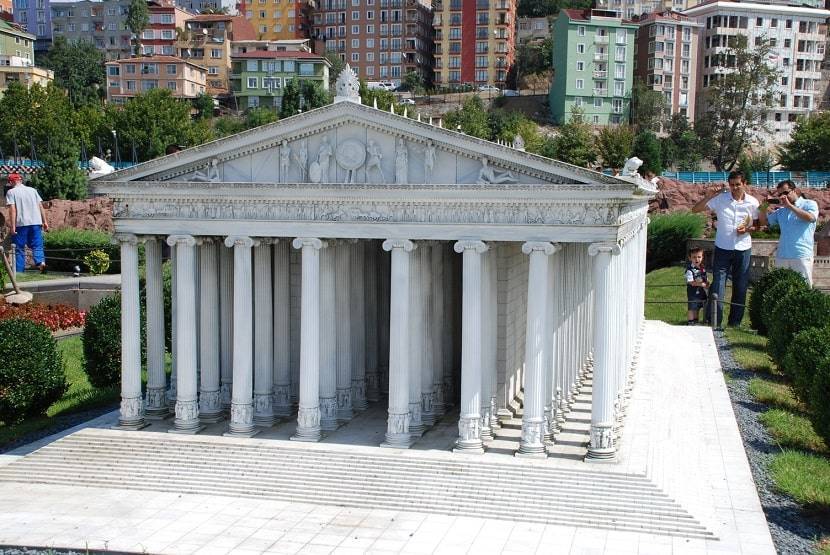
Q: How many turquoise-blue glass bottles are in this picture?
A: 0